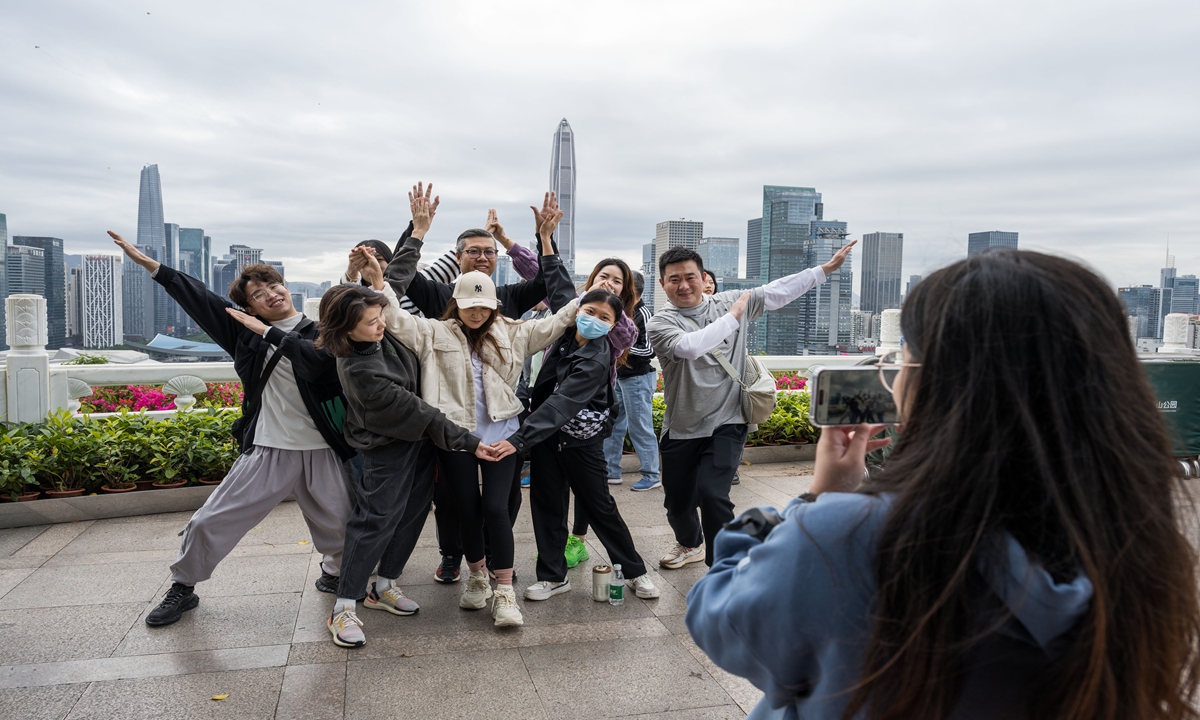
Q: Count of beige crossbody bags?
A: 1